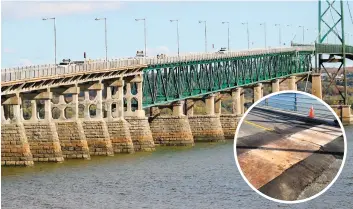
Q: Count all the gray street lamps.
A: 11